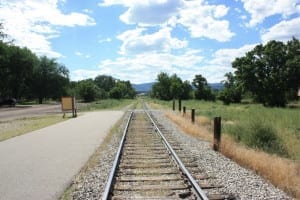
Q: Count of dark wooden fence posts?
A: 5